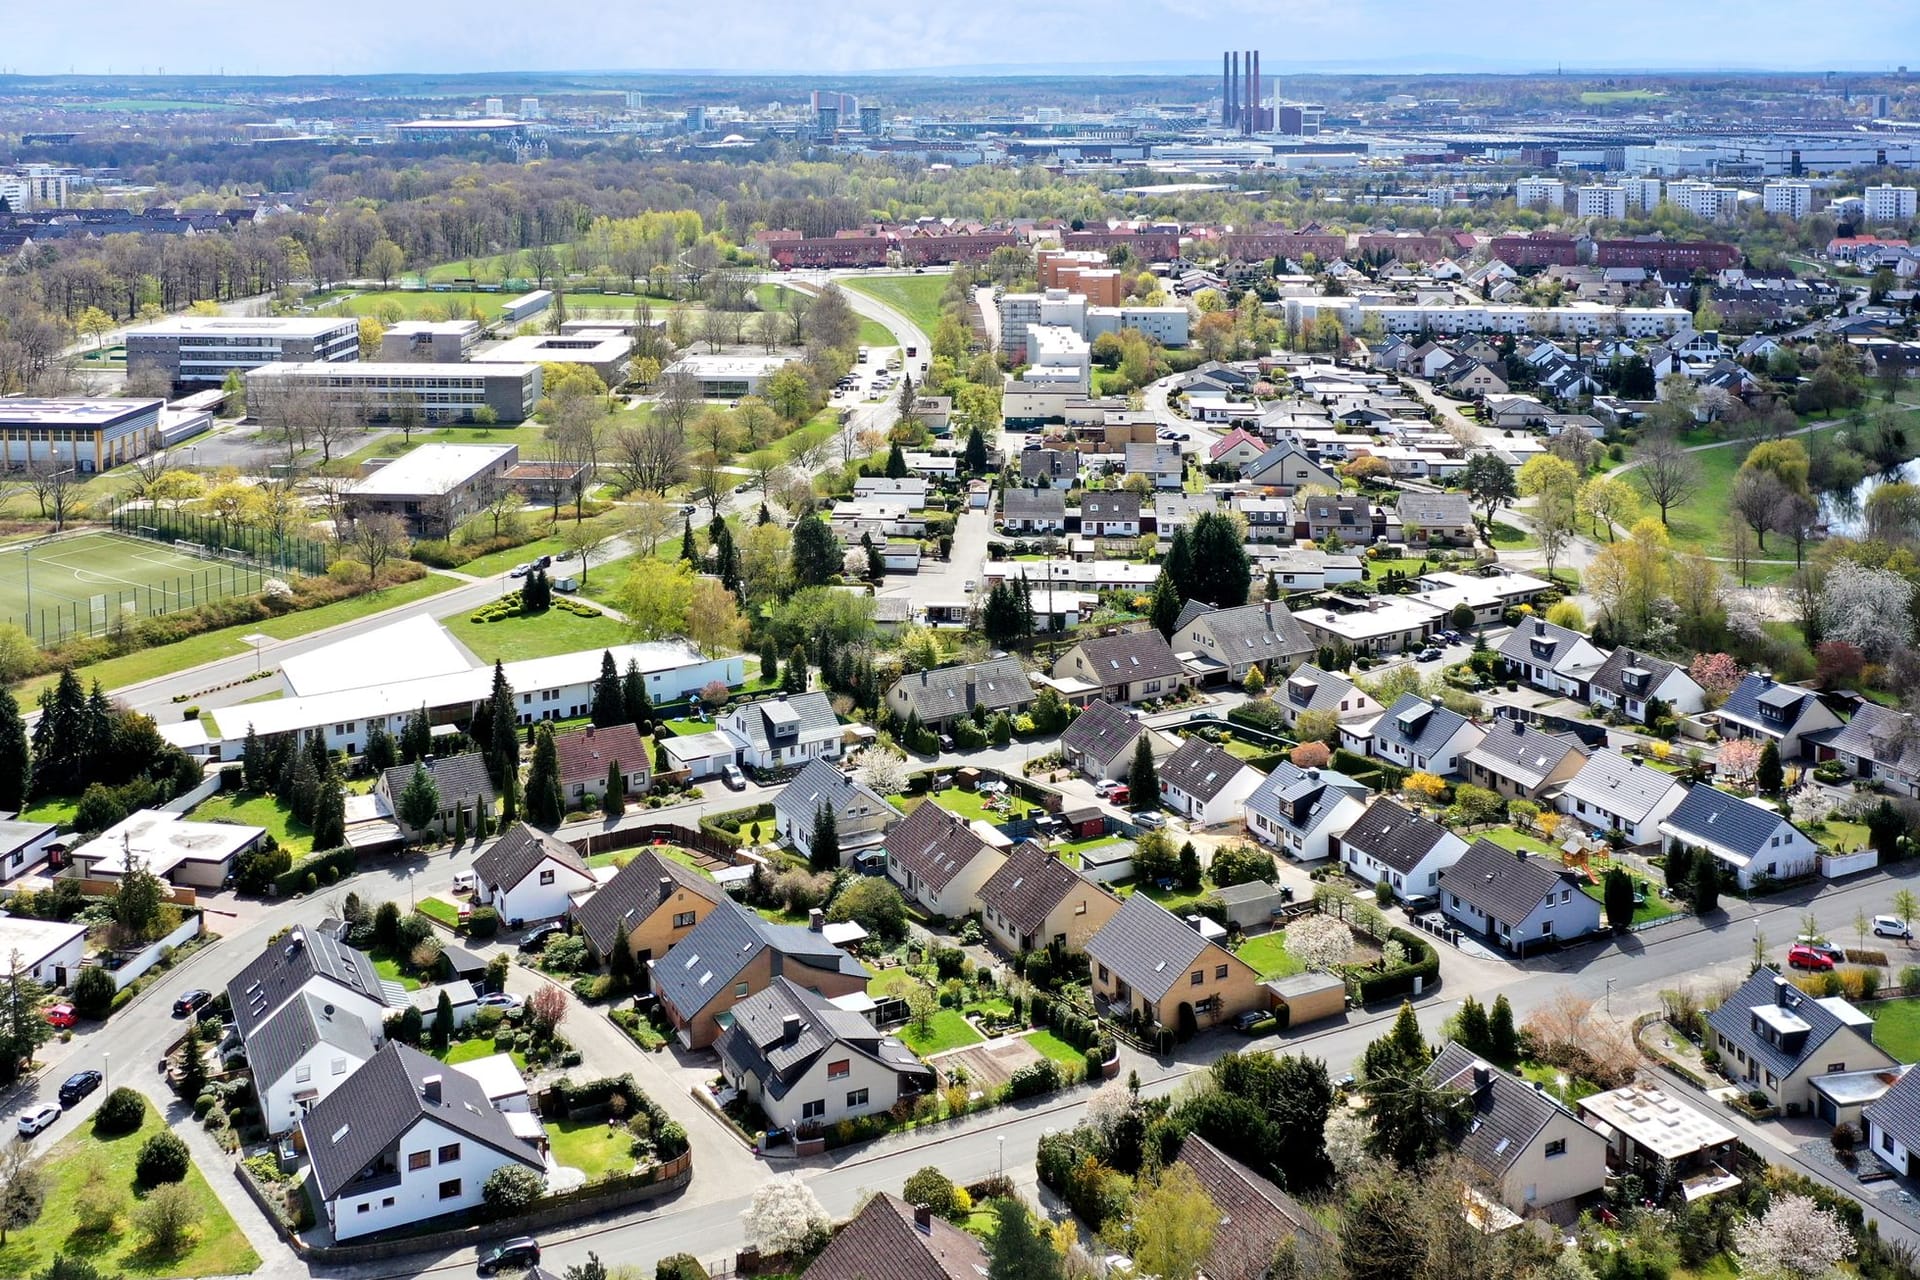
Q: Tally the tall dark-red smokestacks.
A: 4